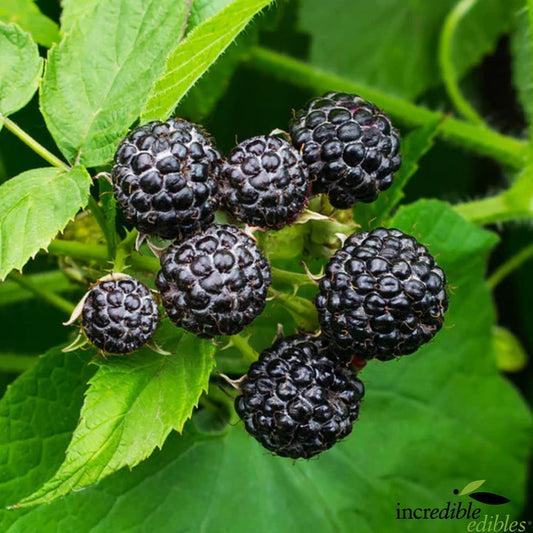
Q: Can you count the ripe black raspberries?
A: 7